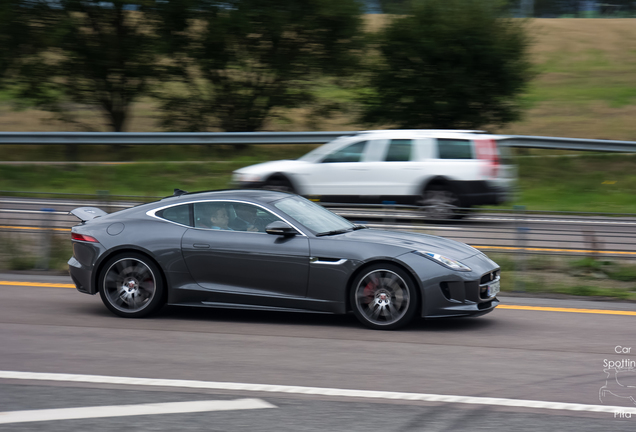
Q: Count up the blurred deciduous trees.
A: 3